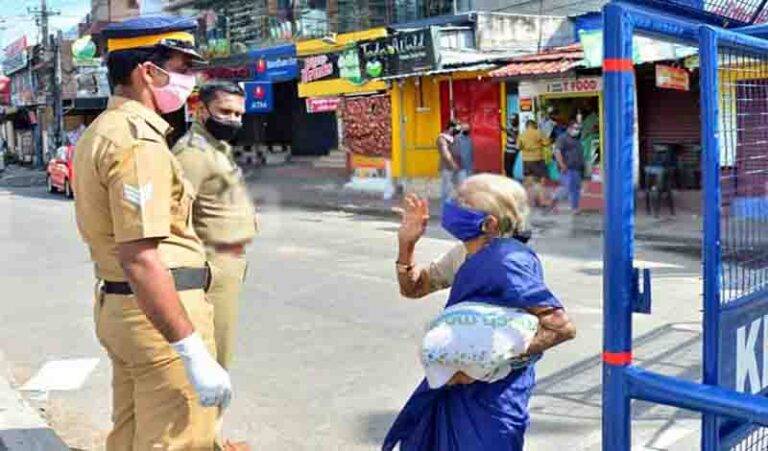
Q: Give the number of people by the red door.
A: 2